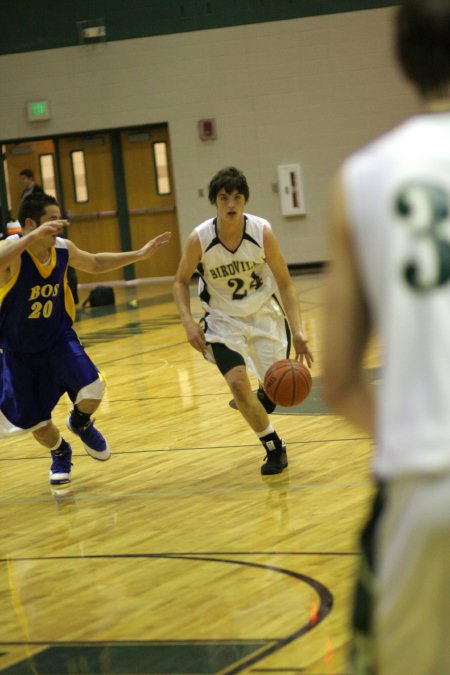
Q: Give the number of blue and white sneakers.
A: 2